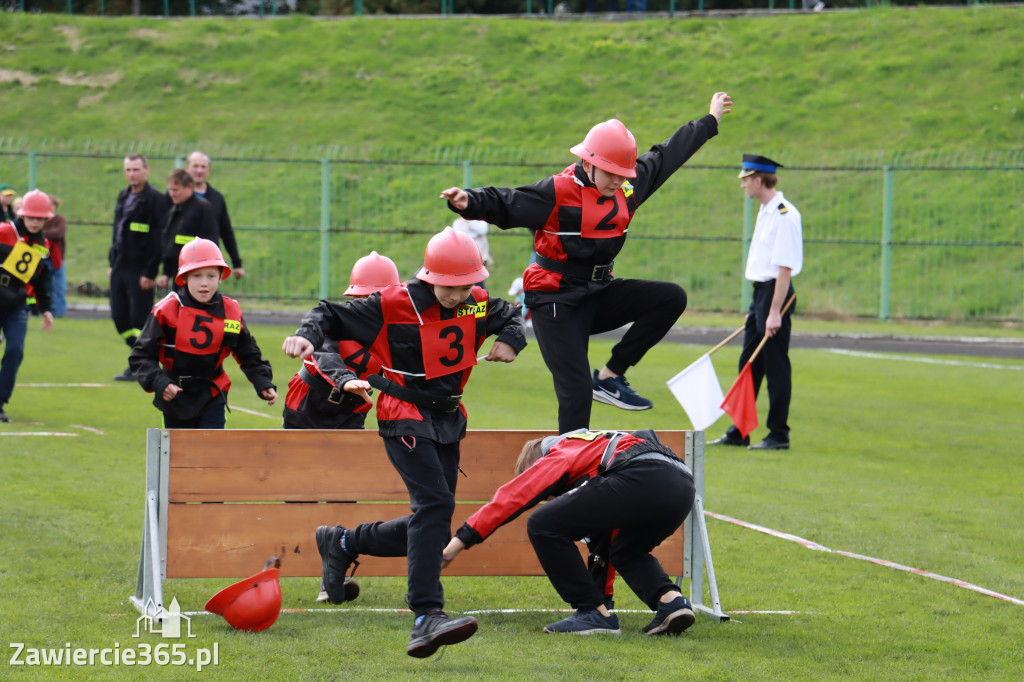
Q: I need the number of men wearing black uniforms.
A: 3